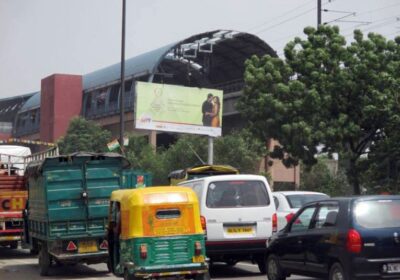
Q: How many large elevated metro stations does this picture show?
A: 1